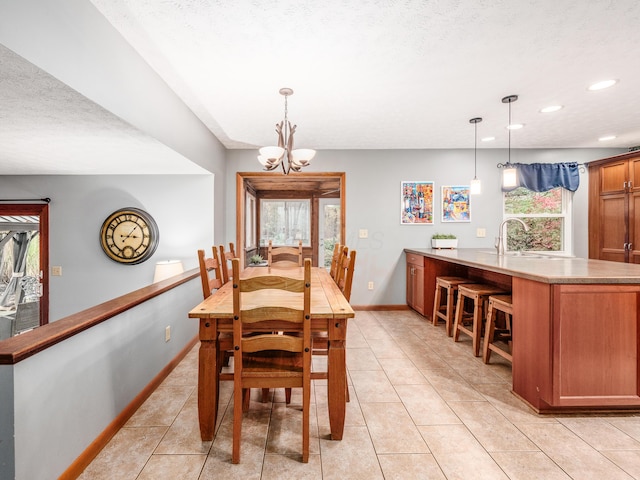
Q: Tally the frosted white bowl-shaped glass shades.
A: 4